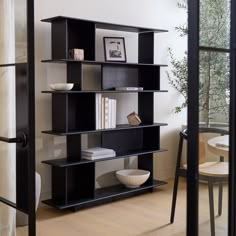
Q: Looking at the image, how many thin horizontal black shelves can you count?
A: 6